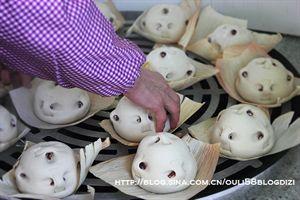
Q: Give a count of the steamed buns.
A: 11